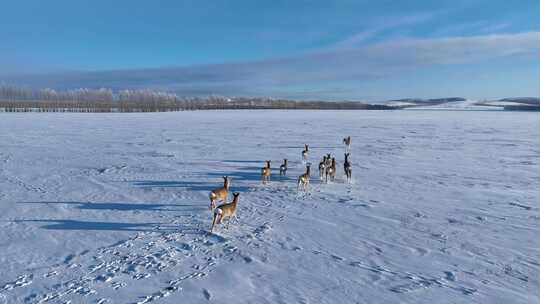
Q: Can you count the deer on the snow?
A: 11